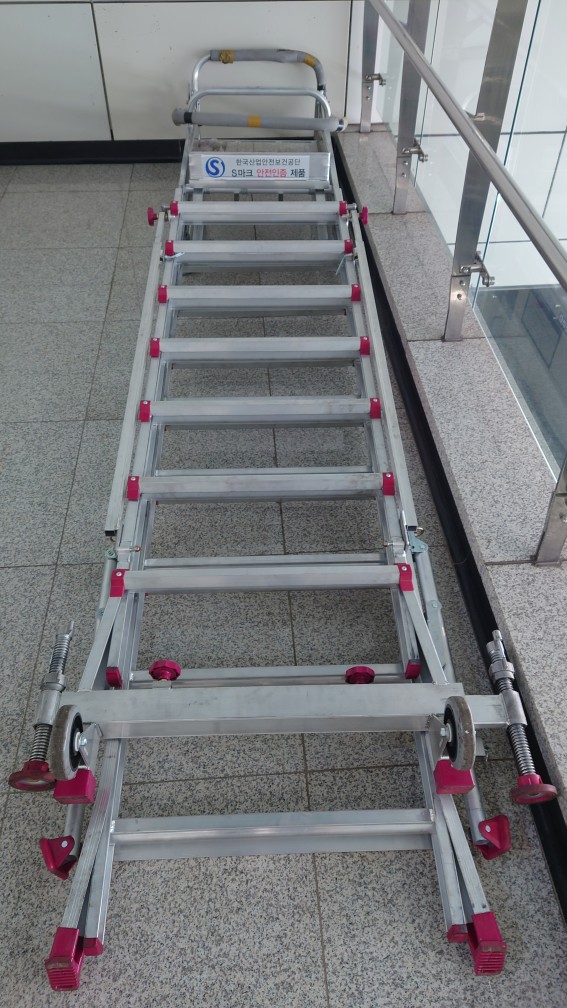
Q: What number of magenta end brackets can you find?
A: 14